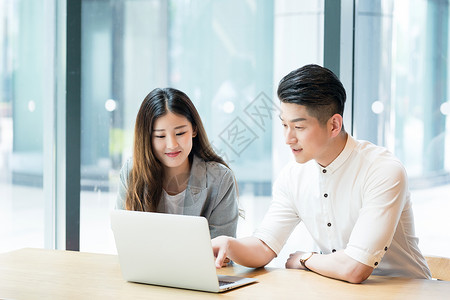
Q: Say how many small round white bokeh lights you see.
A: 5